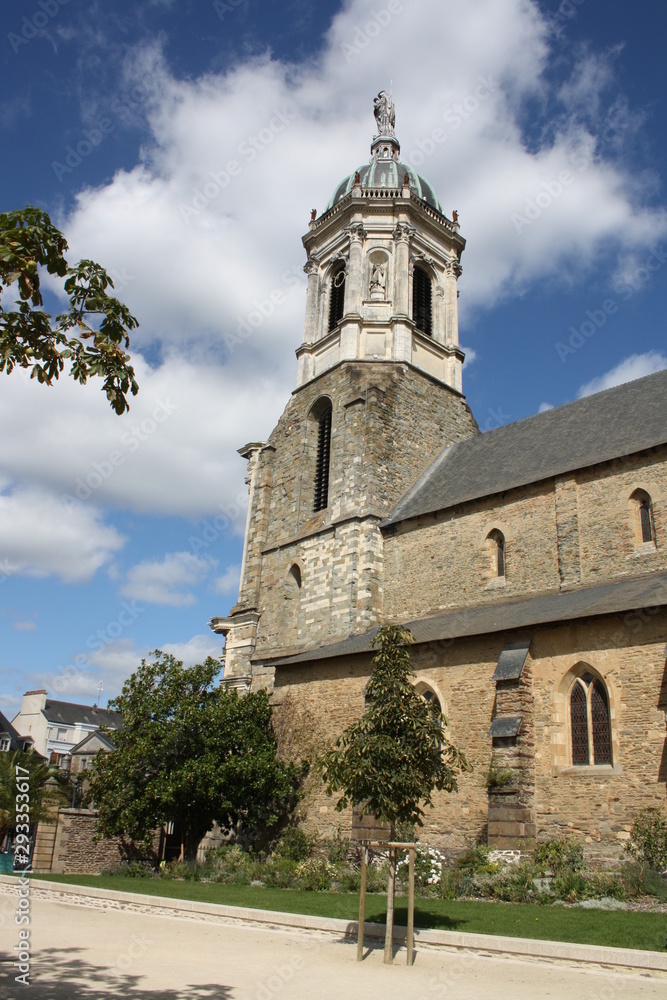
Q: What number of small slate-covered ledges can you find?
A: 2